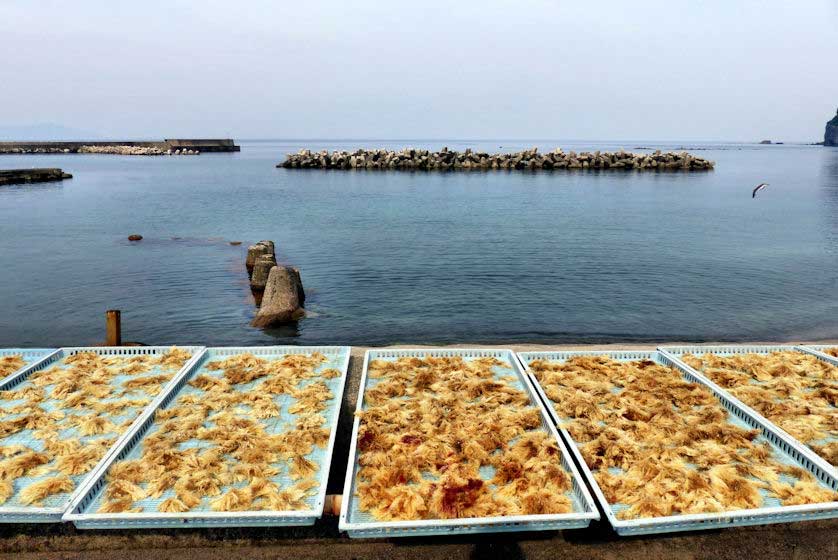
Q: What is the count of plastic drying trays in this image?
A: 7